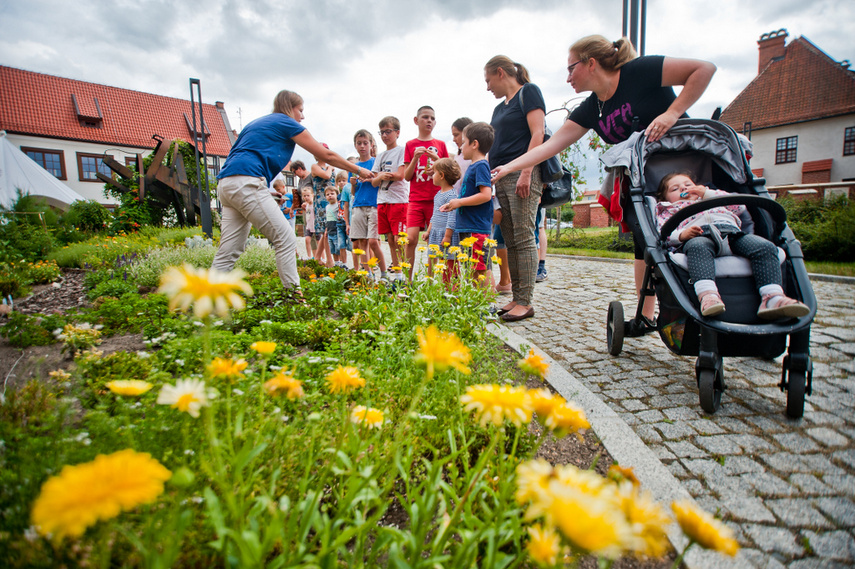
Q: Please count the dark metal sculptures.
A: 1